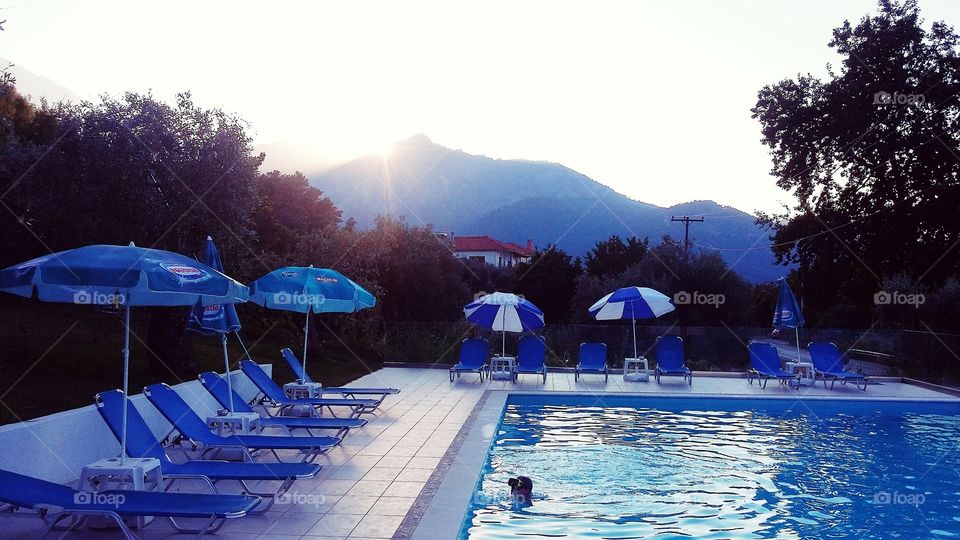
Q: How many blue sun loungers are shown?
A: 12